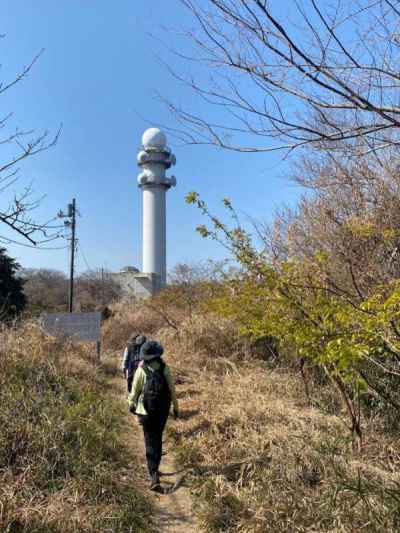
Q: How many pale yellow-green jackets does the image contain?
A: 1